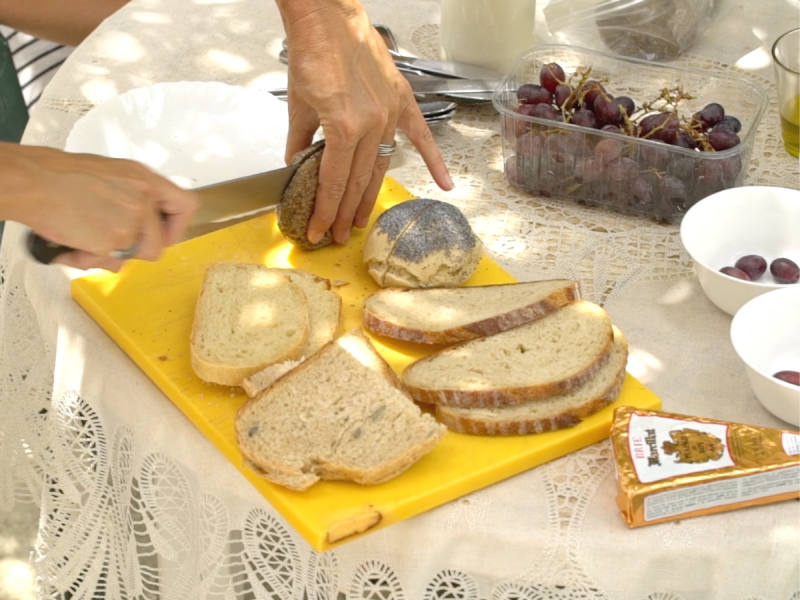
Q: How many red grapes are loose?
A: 4